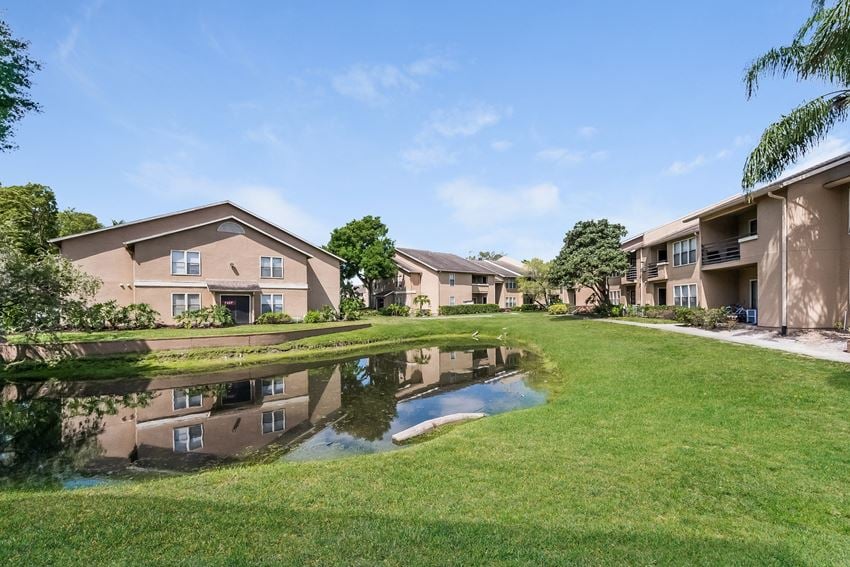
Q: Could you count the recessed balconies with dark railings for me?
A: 3